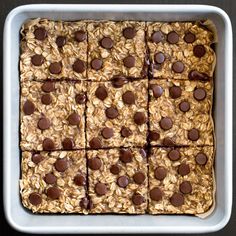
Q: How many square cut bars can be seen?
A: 9